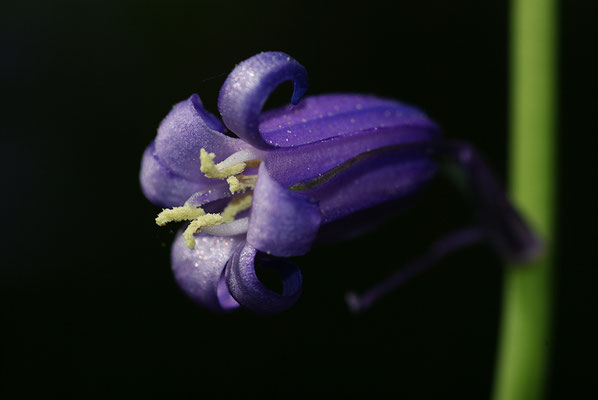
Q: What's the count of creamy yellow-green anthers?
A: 5